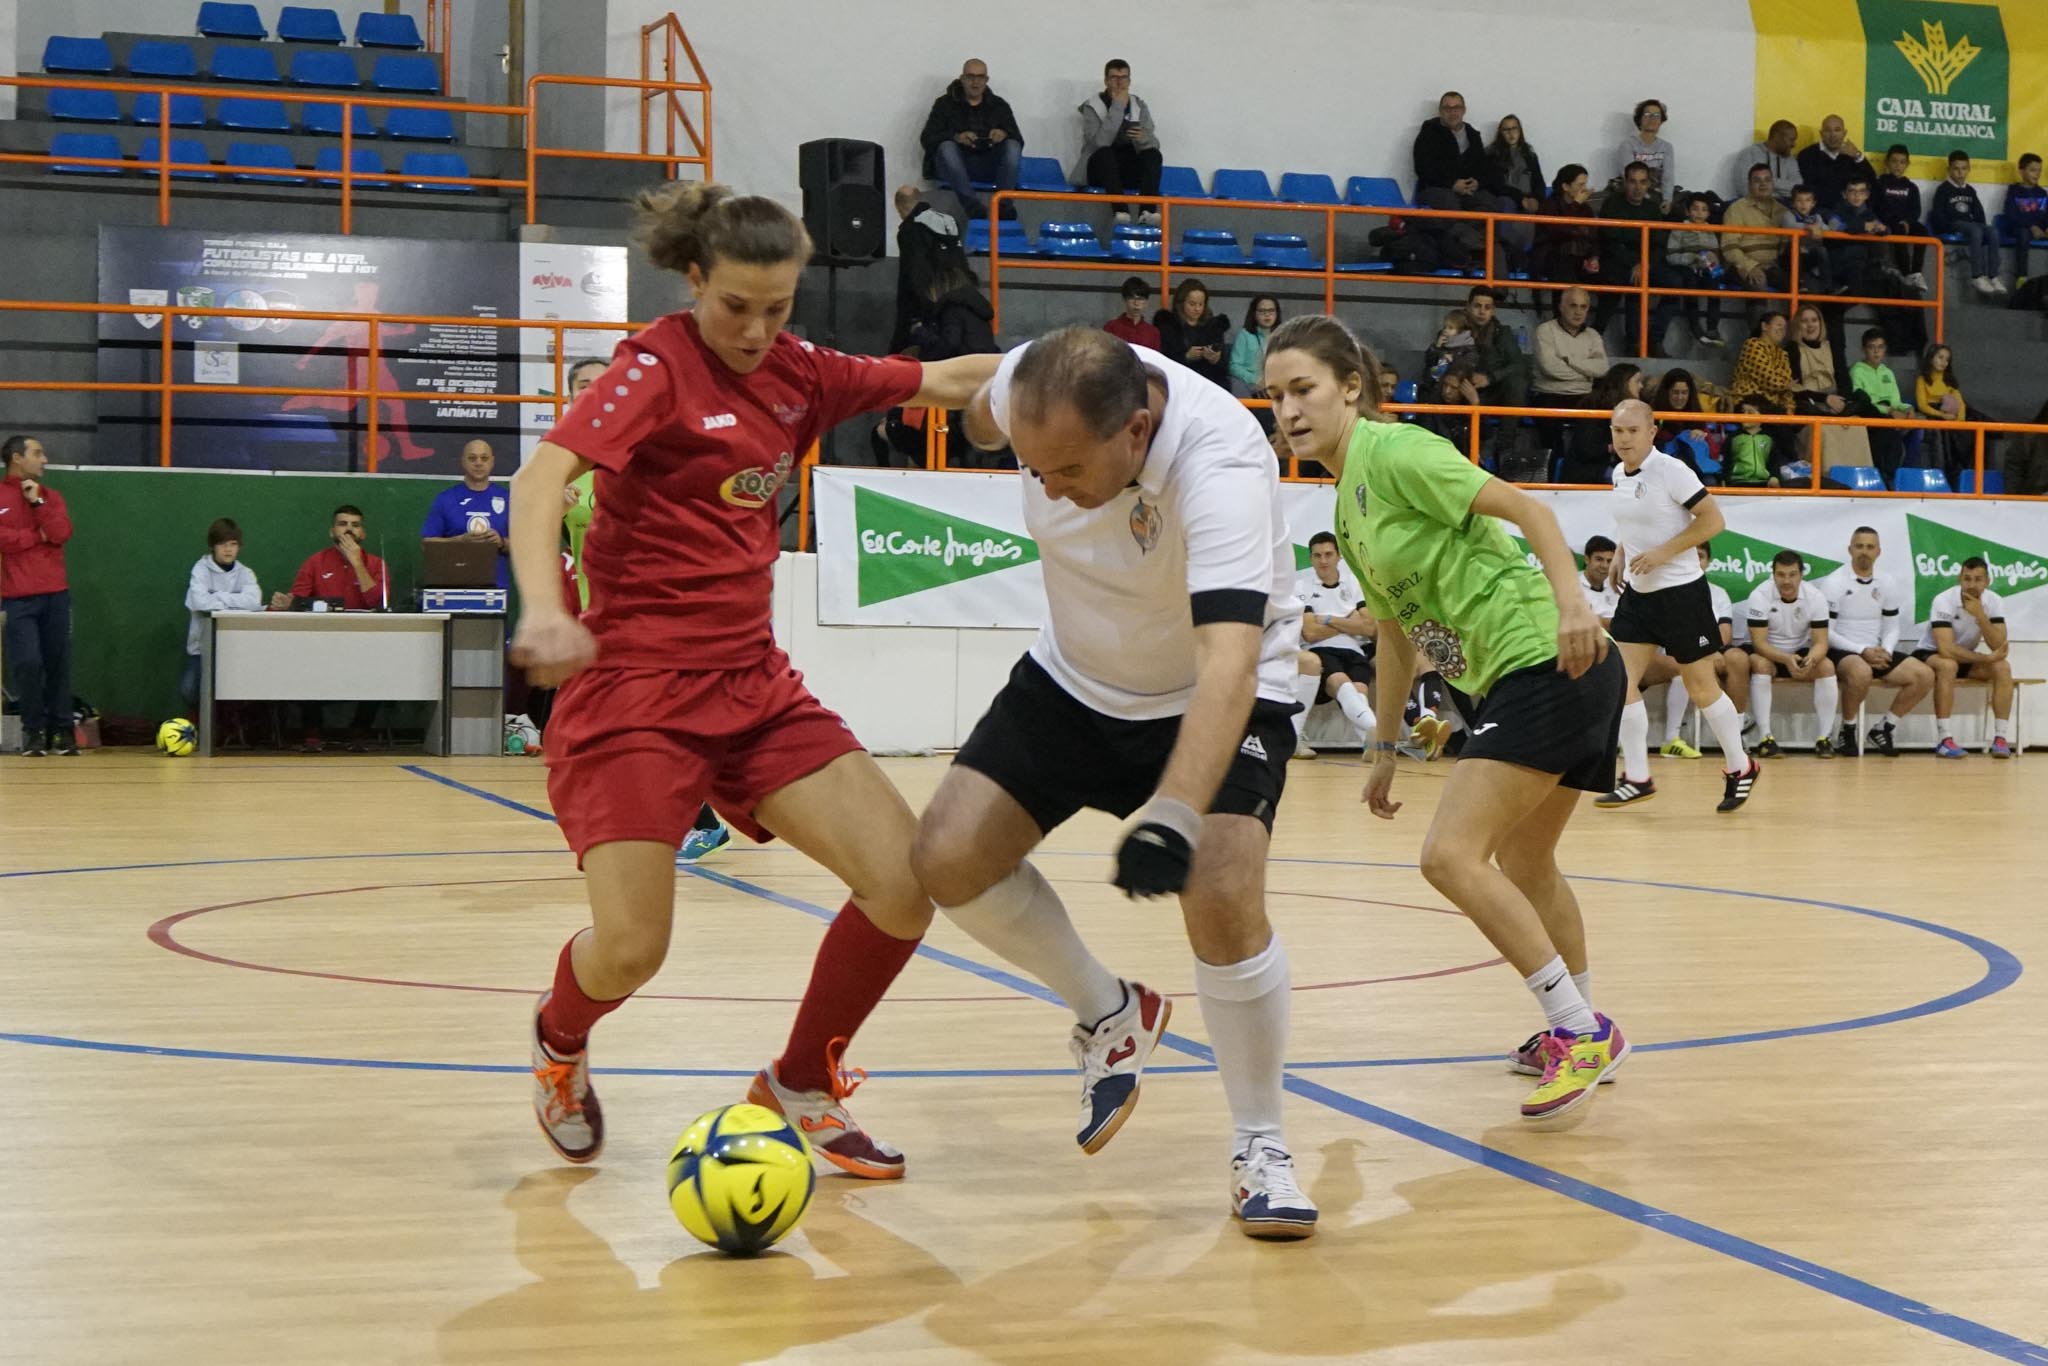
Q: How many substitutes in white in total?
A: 6